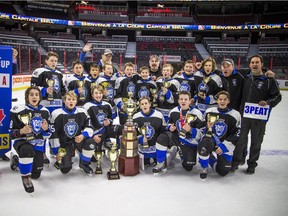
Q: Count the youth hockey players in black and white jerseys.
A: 15